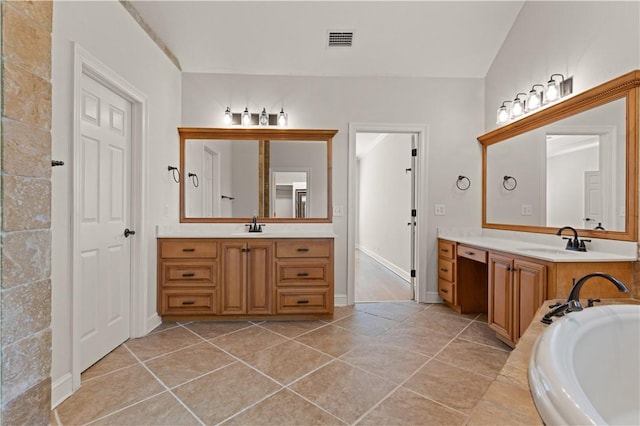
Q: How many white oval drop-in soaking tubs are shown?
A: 1